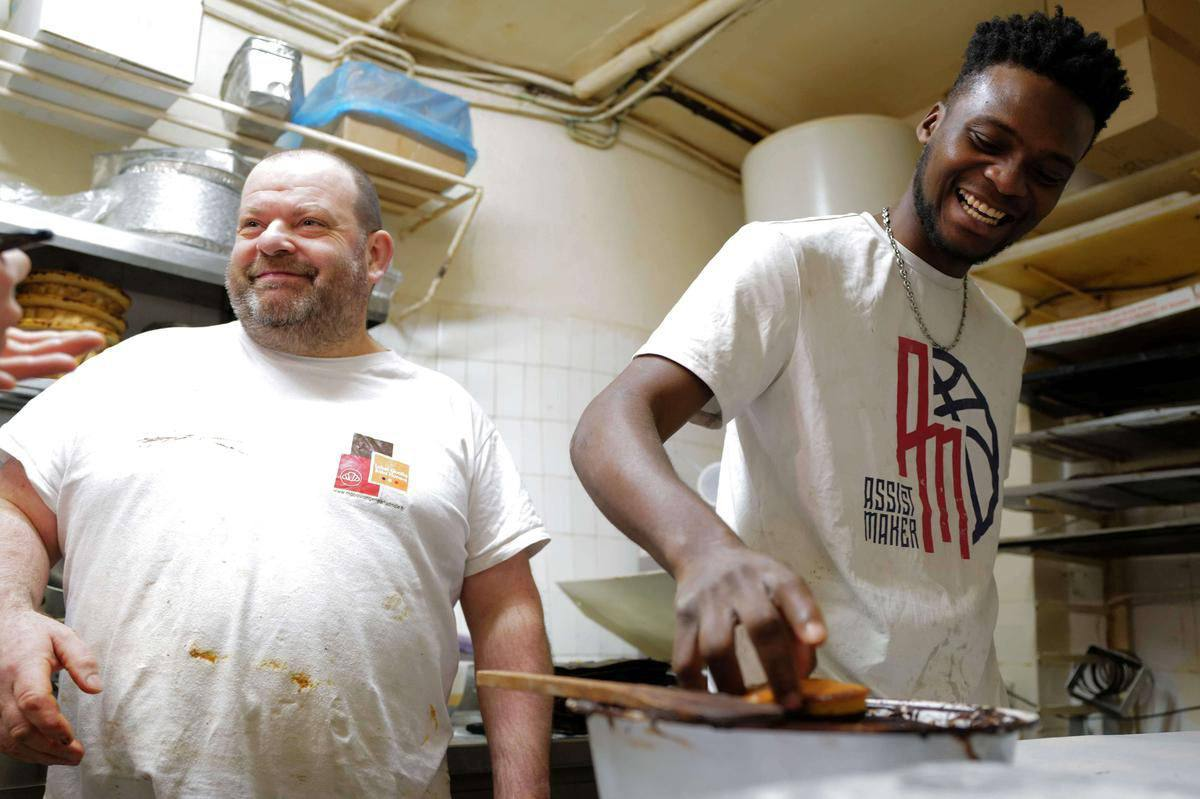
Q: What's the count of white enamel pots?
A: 1